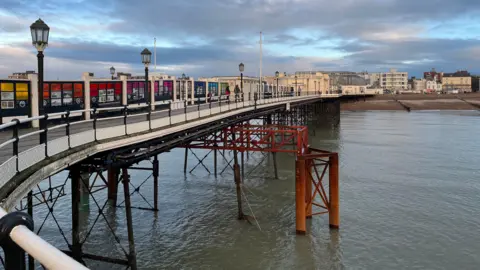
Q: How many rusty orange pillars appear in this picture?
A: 3